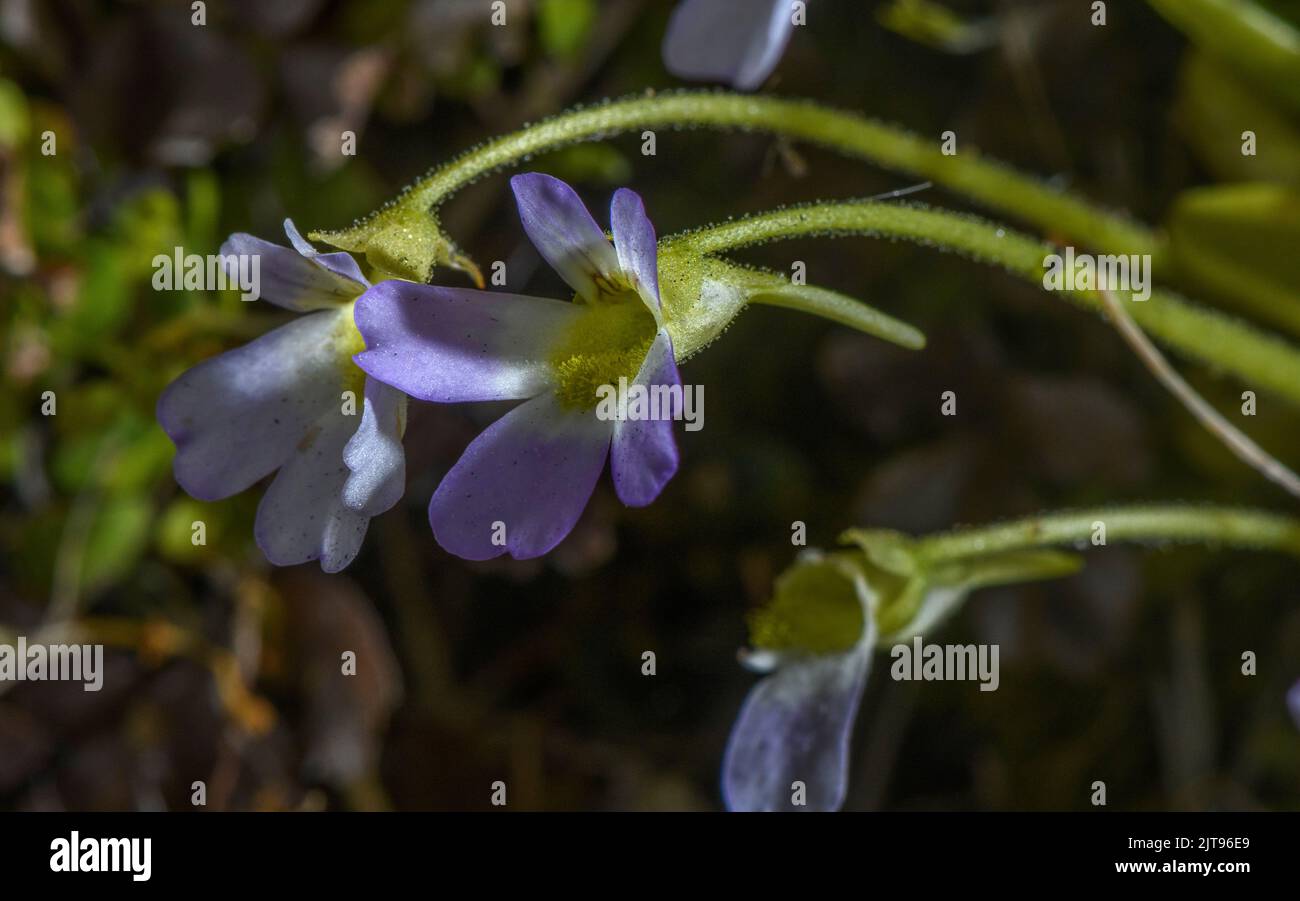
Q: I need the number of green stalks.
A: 3